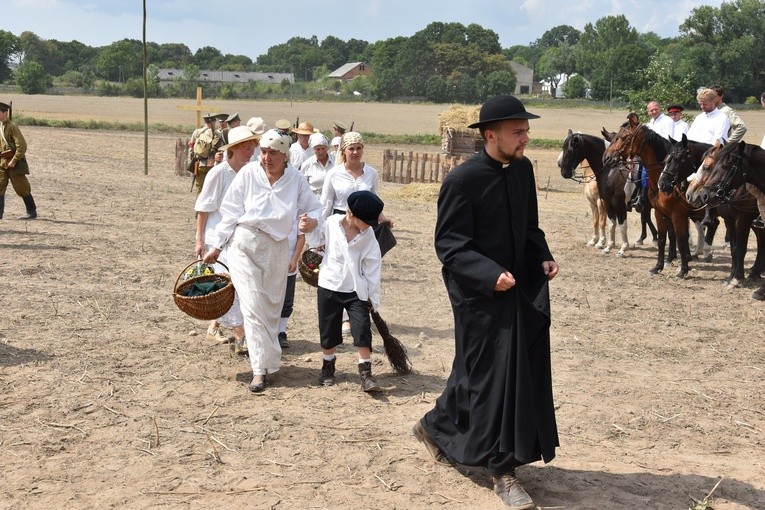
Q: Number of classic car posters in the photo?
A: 0